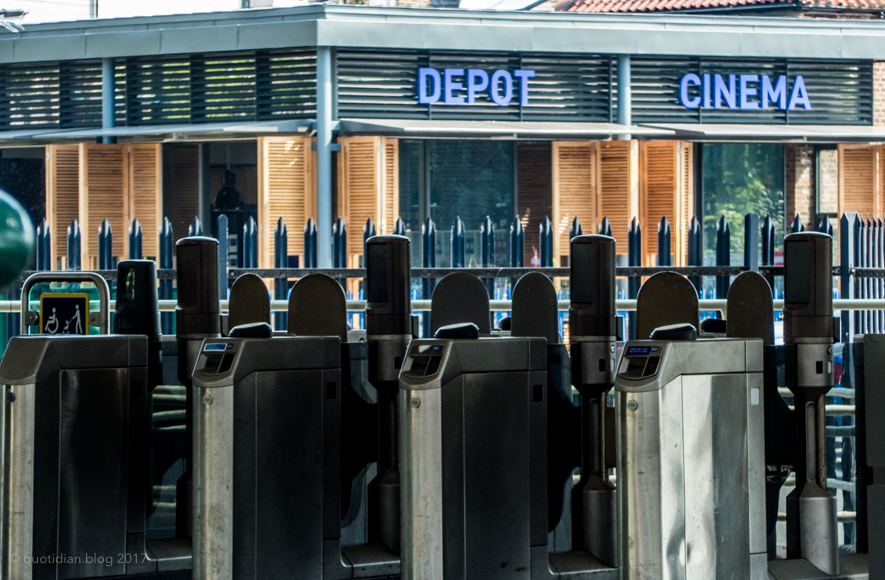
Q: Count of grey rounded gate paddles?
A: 6